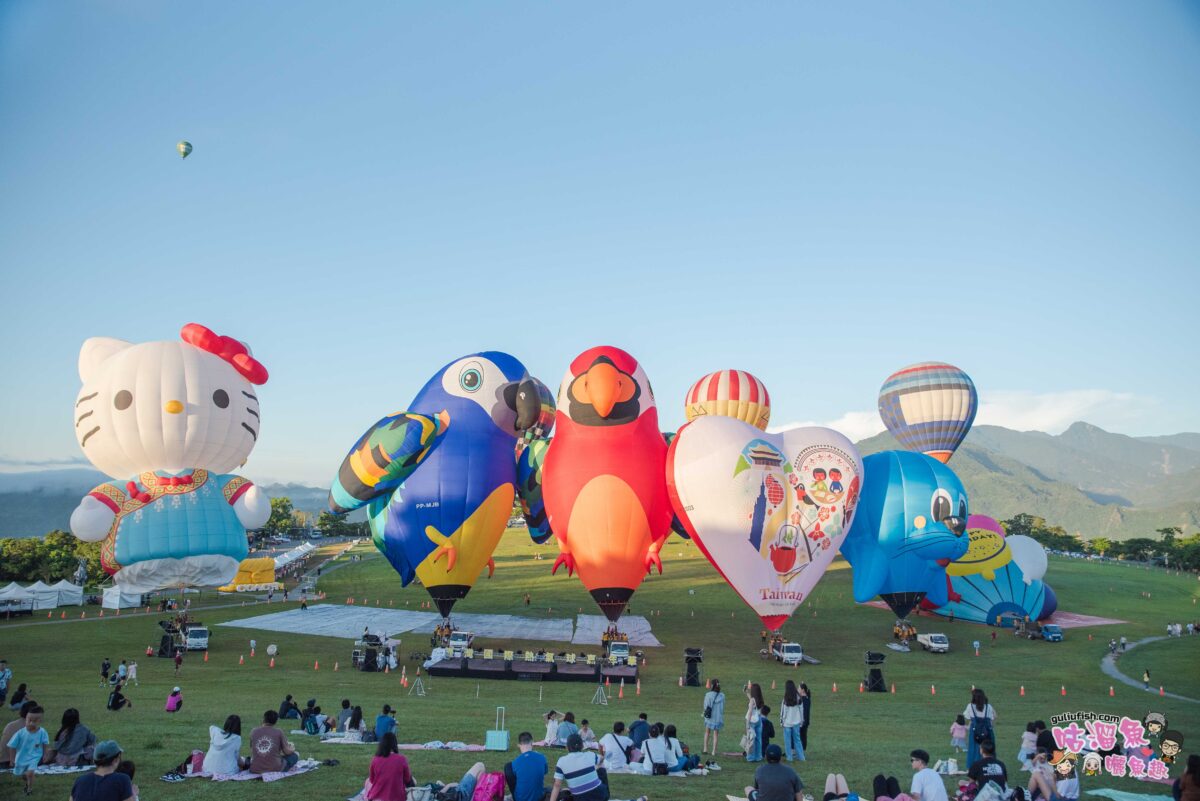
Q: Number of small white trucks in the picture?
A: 5